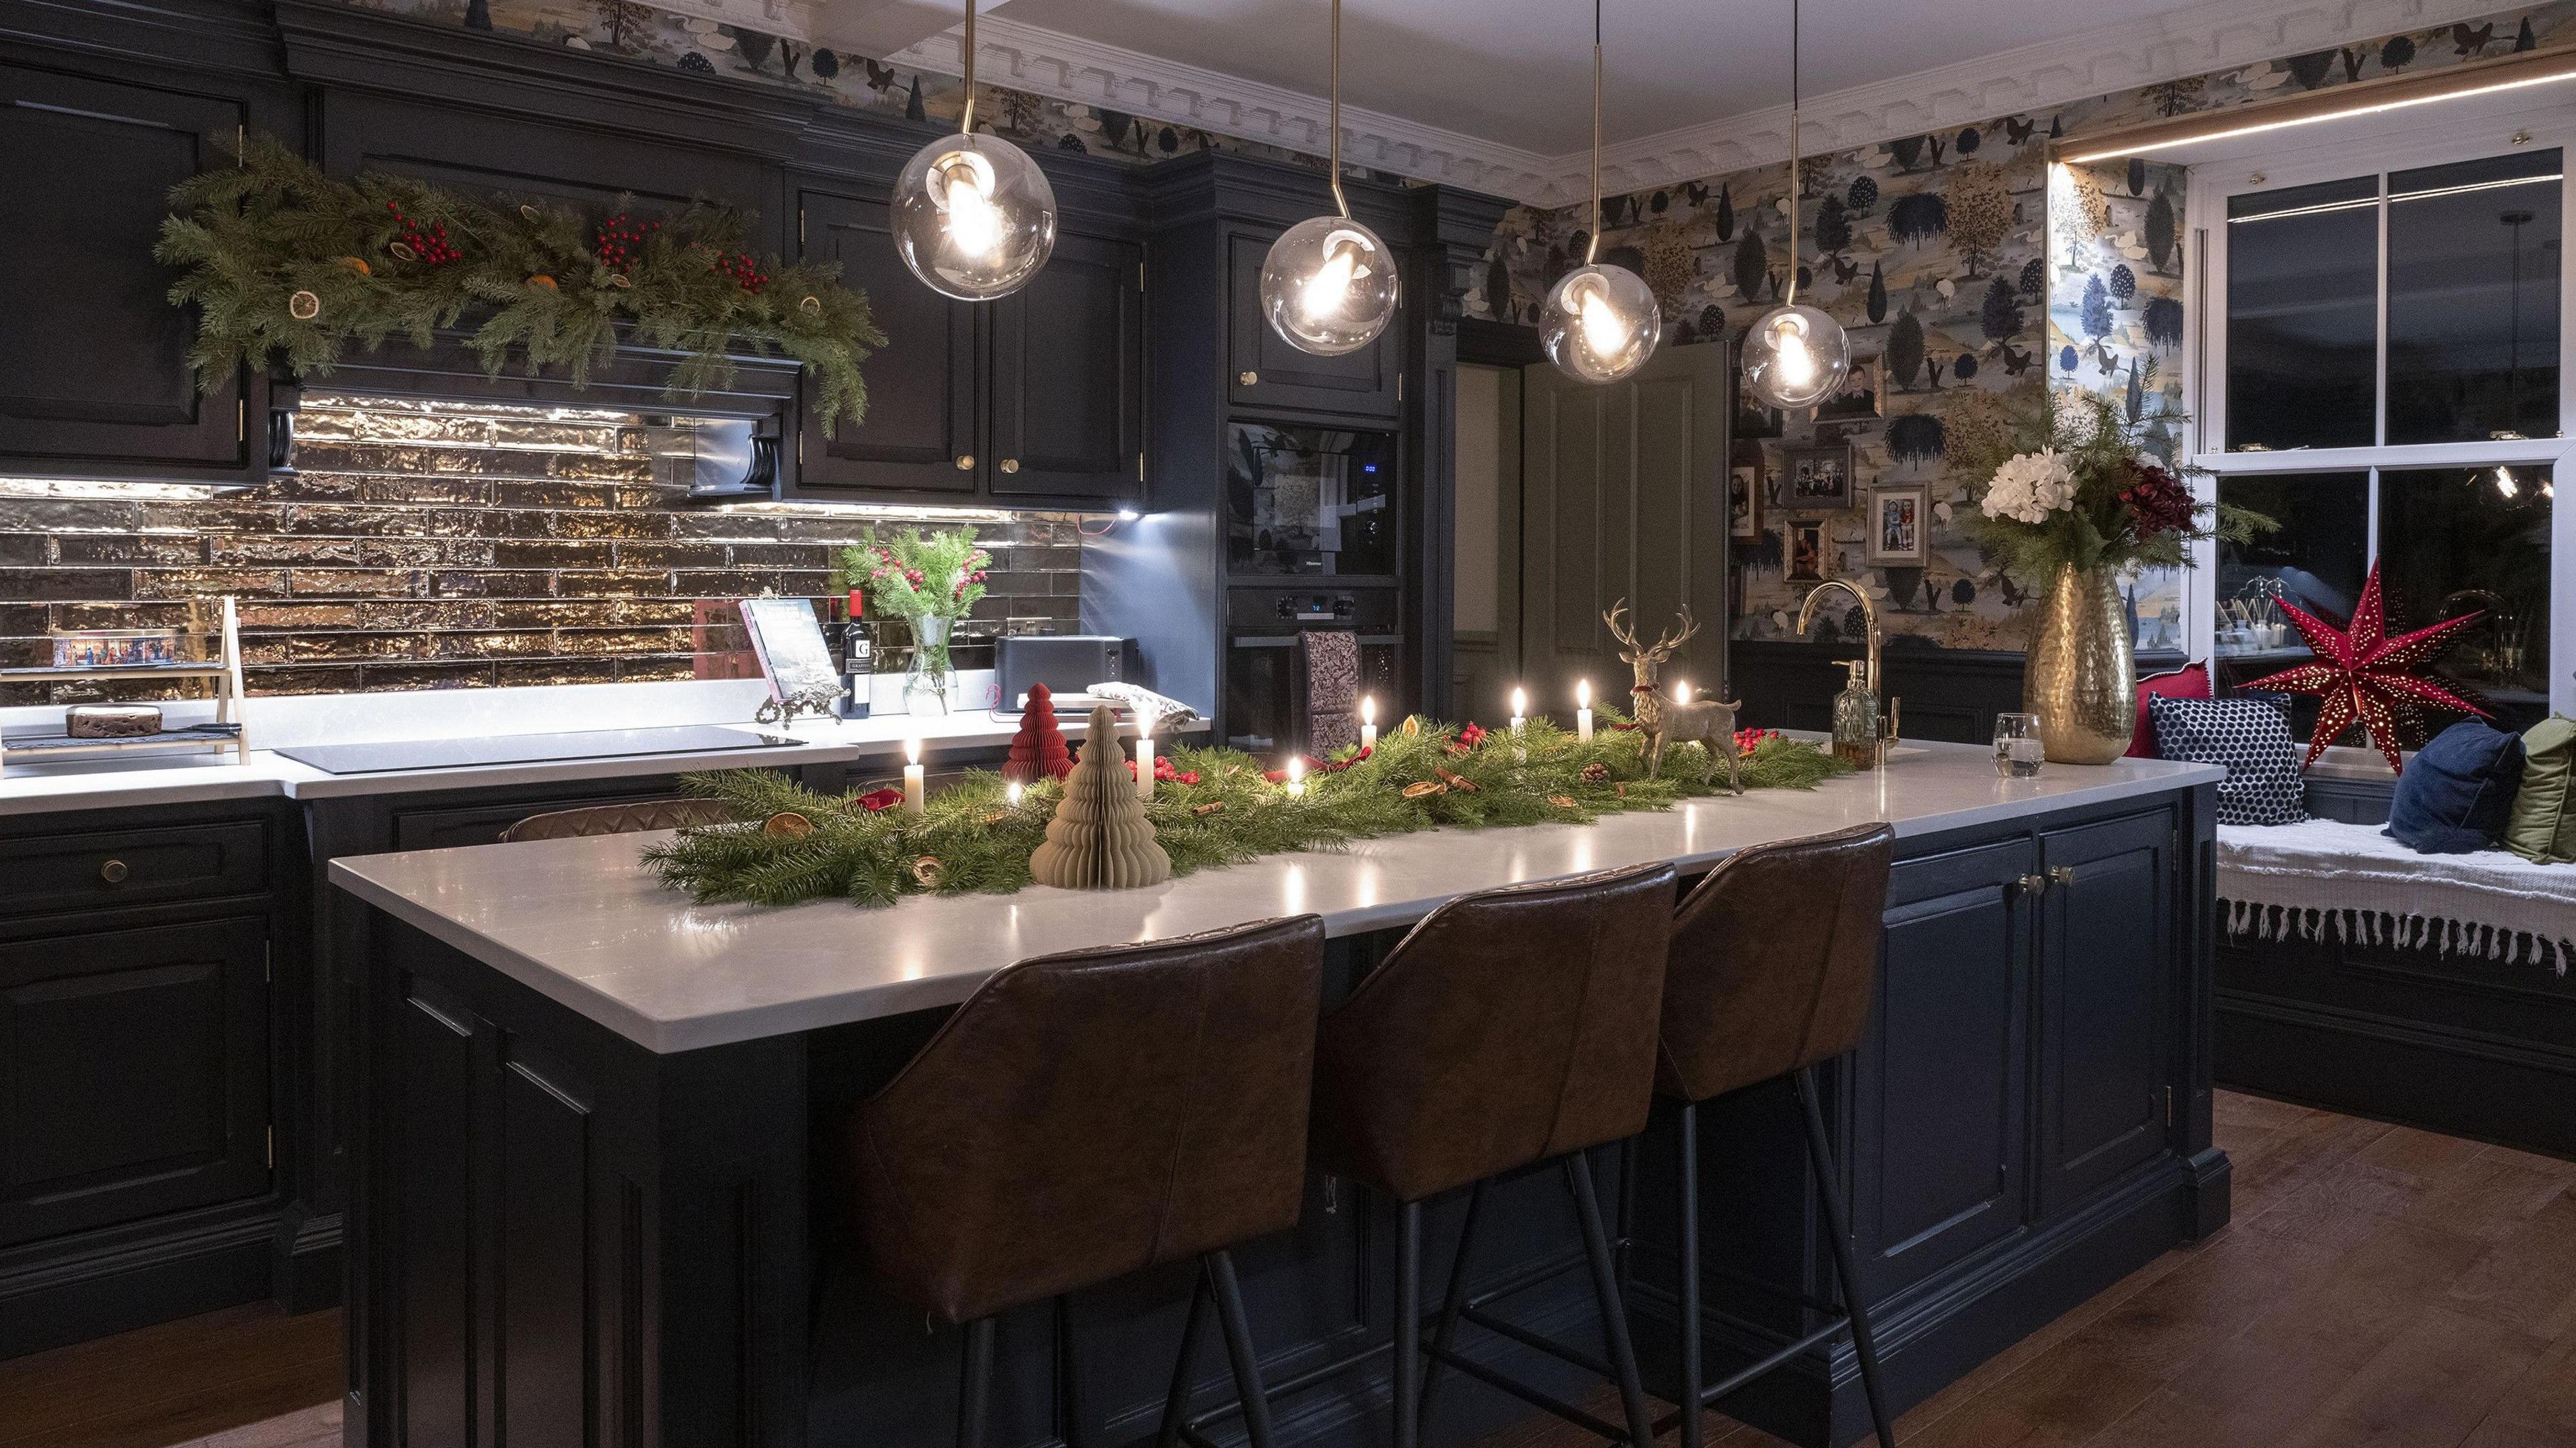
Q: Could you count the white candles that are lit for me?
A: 8